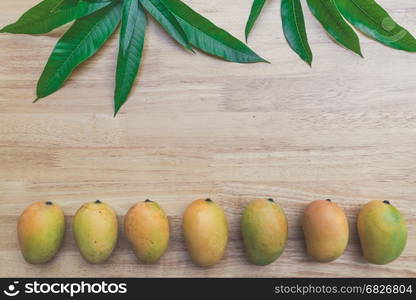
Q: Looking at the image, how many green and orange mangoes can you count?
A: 7